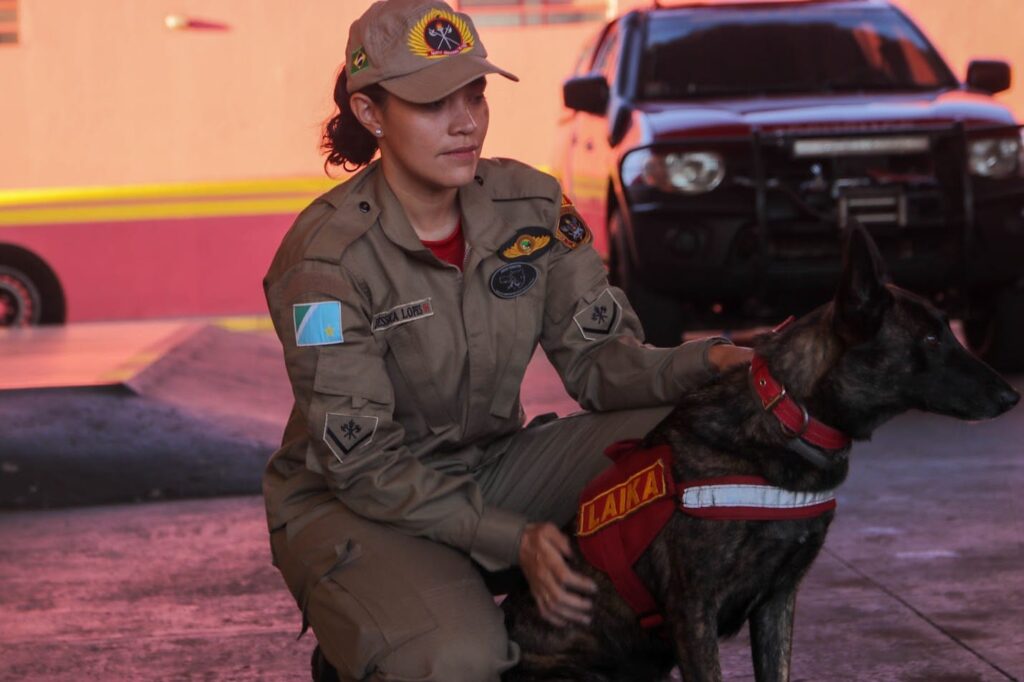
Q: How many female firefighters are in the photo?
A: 1